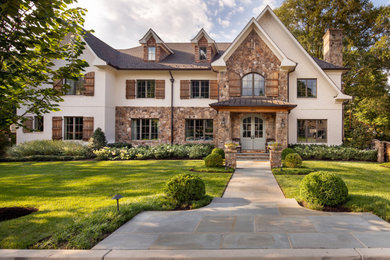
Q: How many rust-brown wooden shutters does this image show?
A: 11